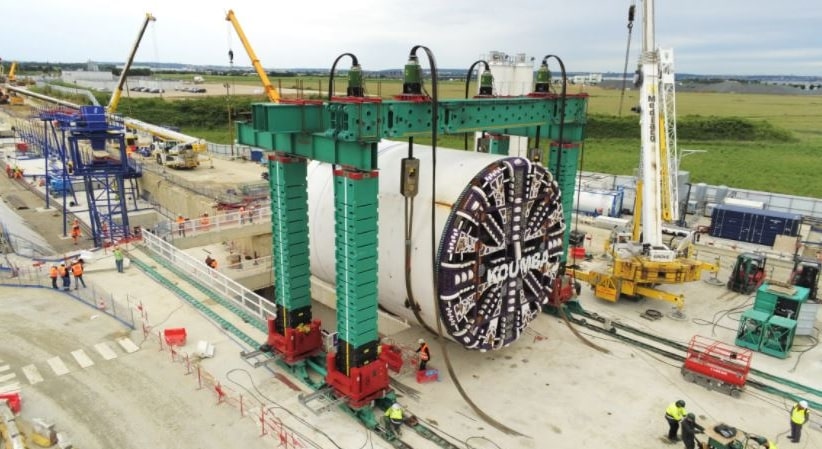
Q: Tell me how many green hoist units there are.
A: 4